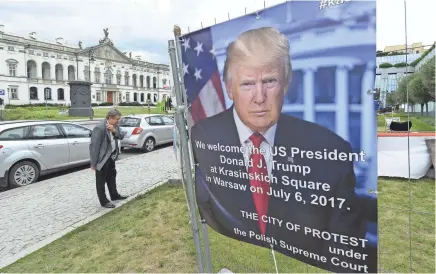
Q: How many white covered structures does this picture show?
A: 1